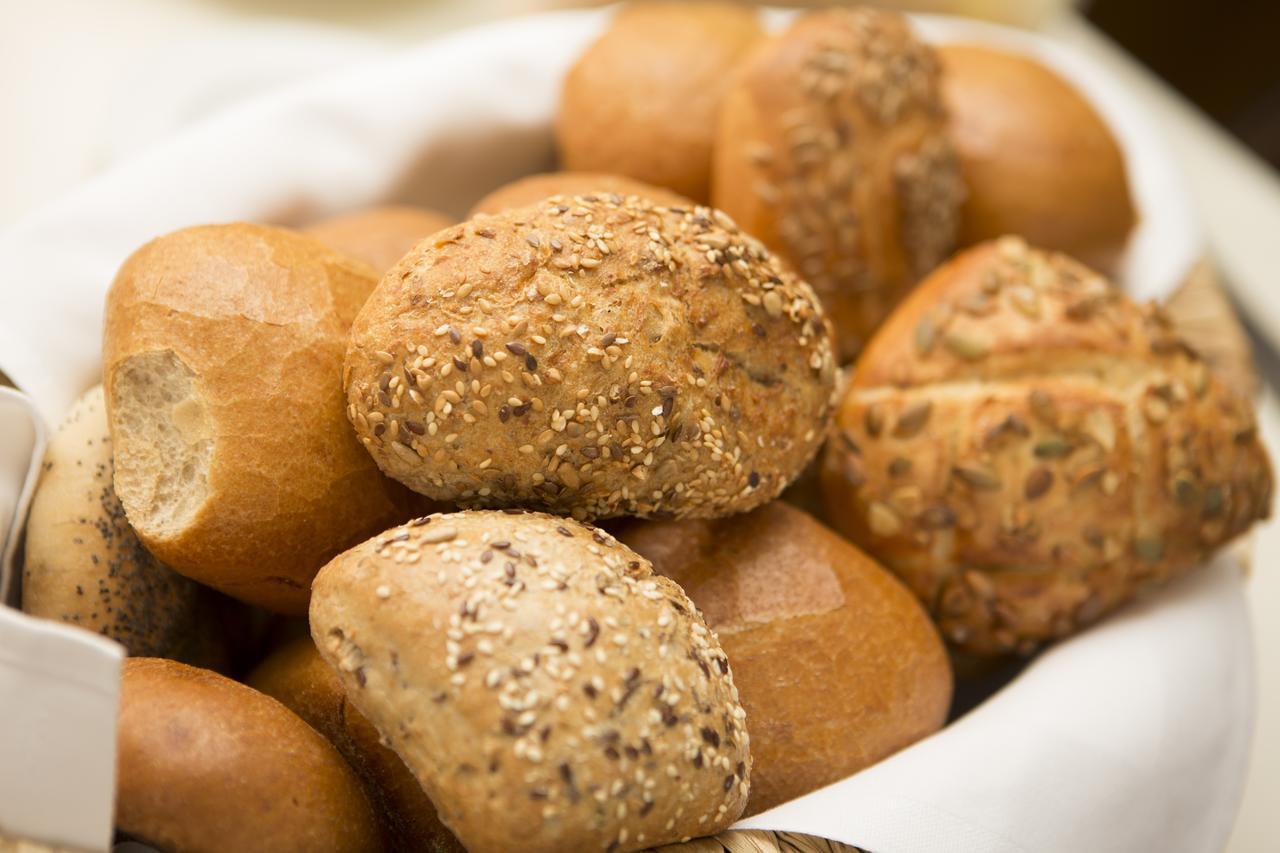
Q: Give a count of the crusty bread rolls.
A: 13